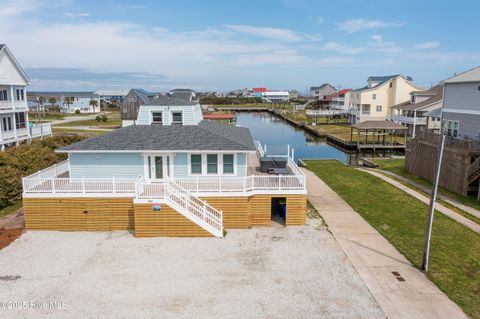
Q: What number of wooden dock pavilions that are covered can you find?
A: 1